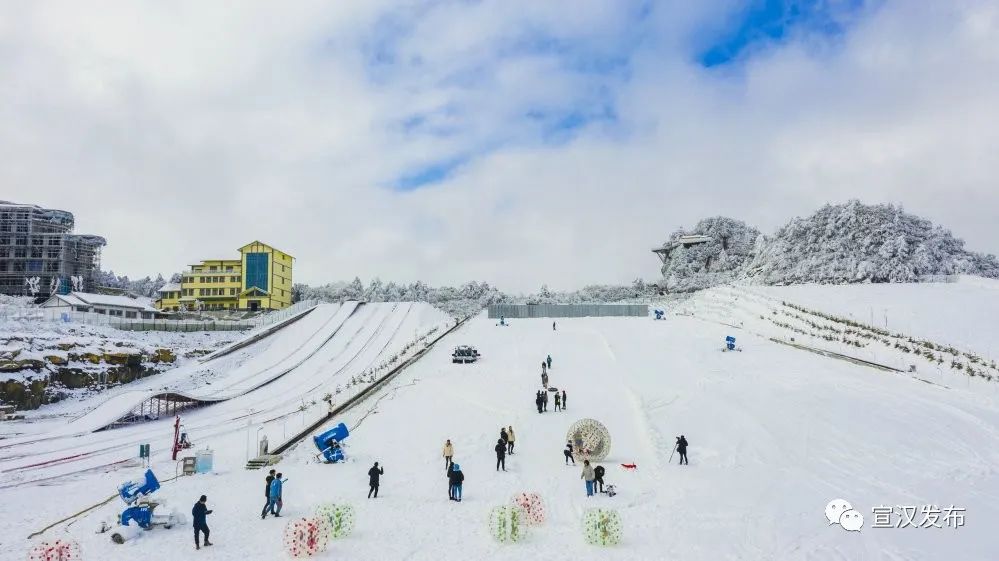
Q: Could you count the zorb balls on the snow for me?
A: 7